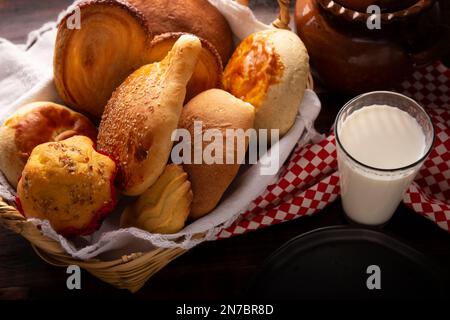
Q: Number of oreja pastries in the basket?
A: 1